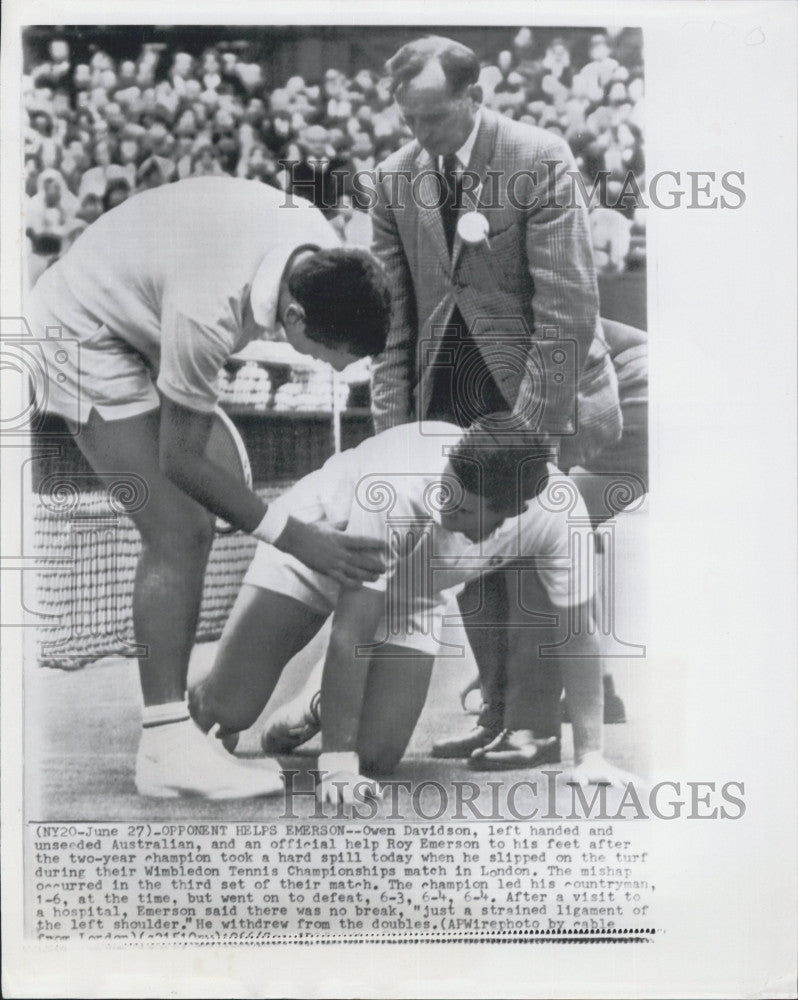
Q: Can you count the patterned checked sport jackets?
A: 1